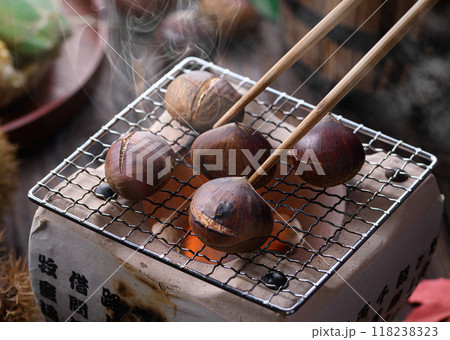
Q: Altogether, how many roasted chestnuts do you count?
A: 5